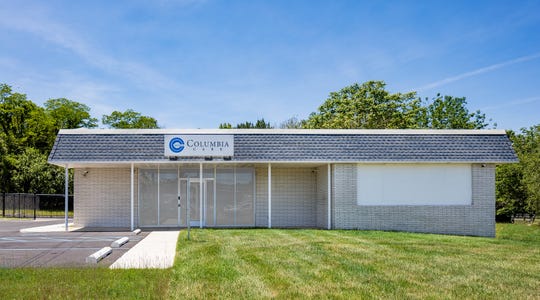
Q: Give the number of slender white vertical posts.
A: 5